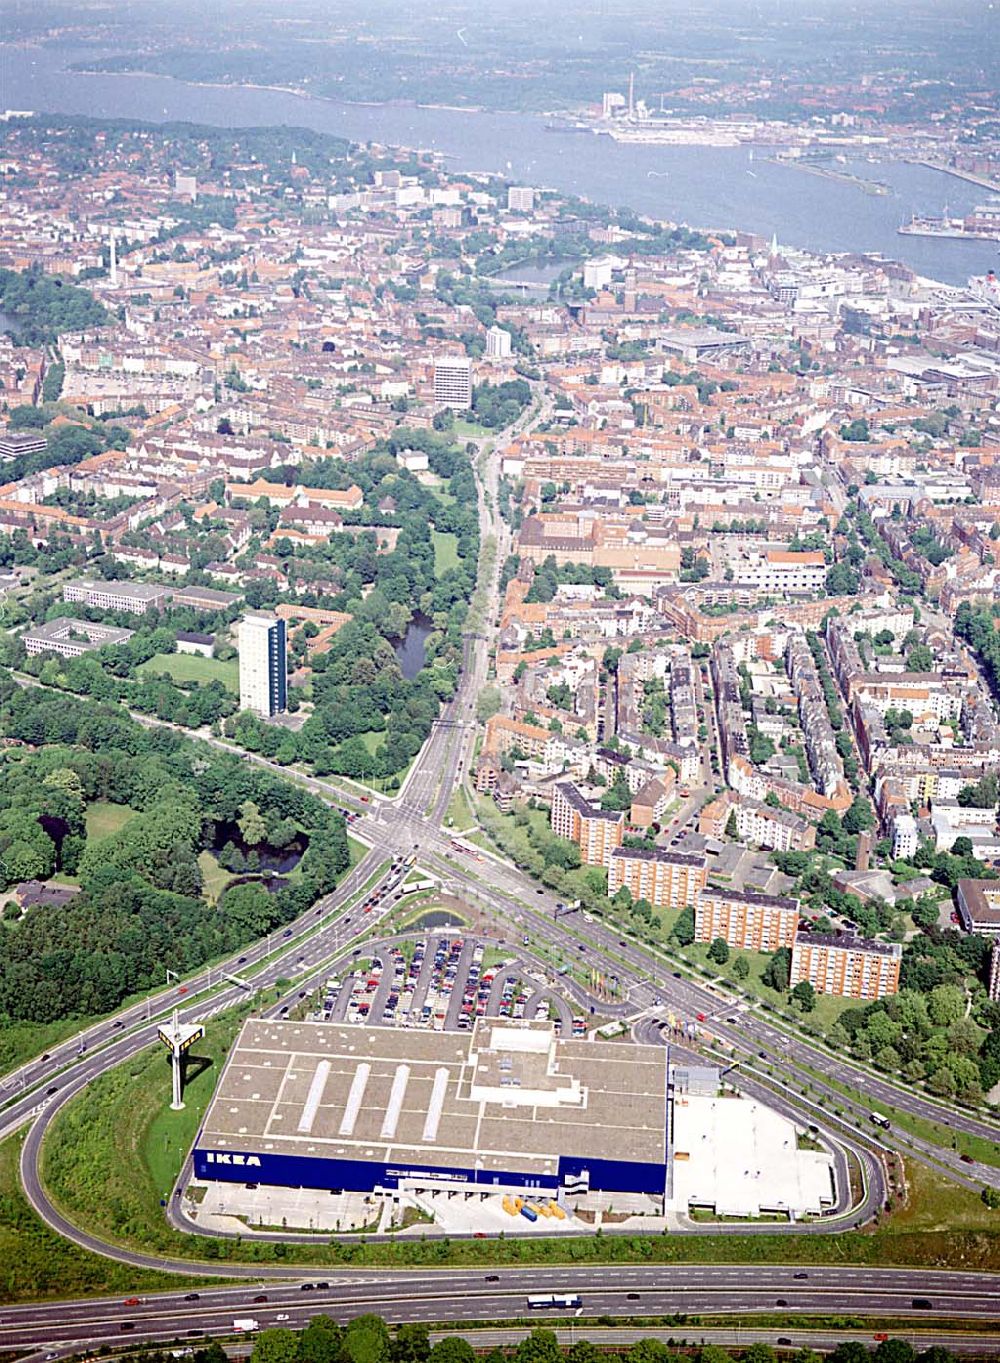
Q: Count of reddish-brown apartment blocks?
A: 4